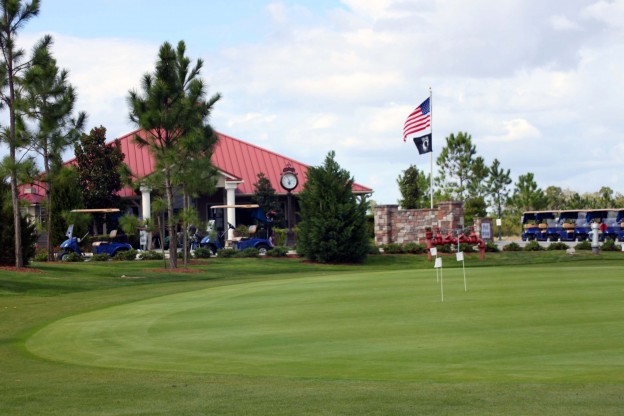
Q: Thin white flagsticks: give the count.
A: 3